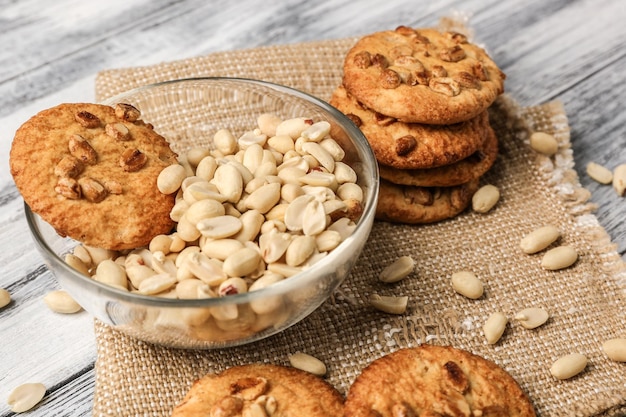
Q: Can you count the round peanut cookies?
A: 7